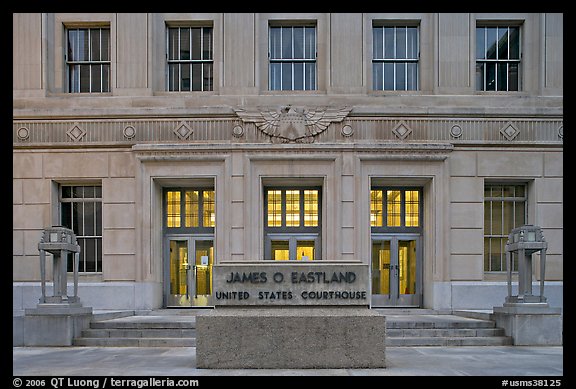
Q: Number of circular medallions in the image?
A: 6